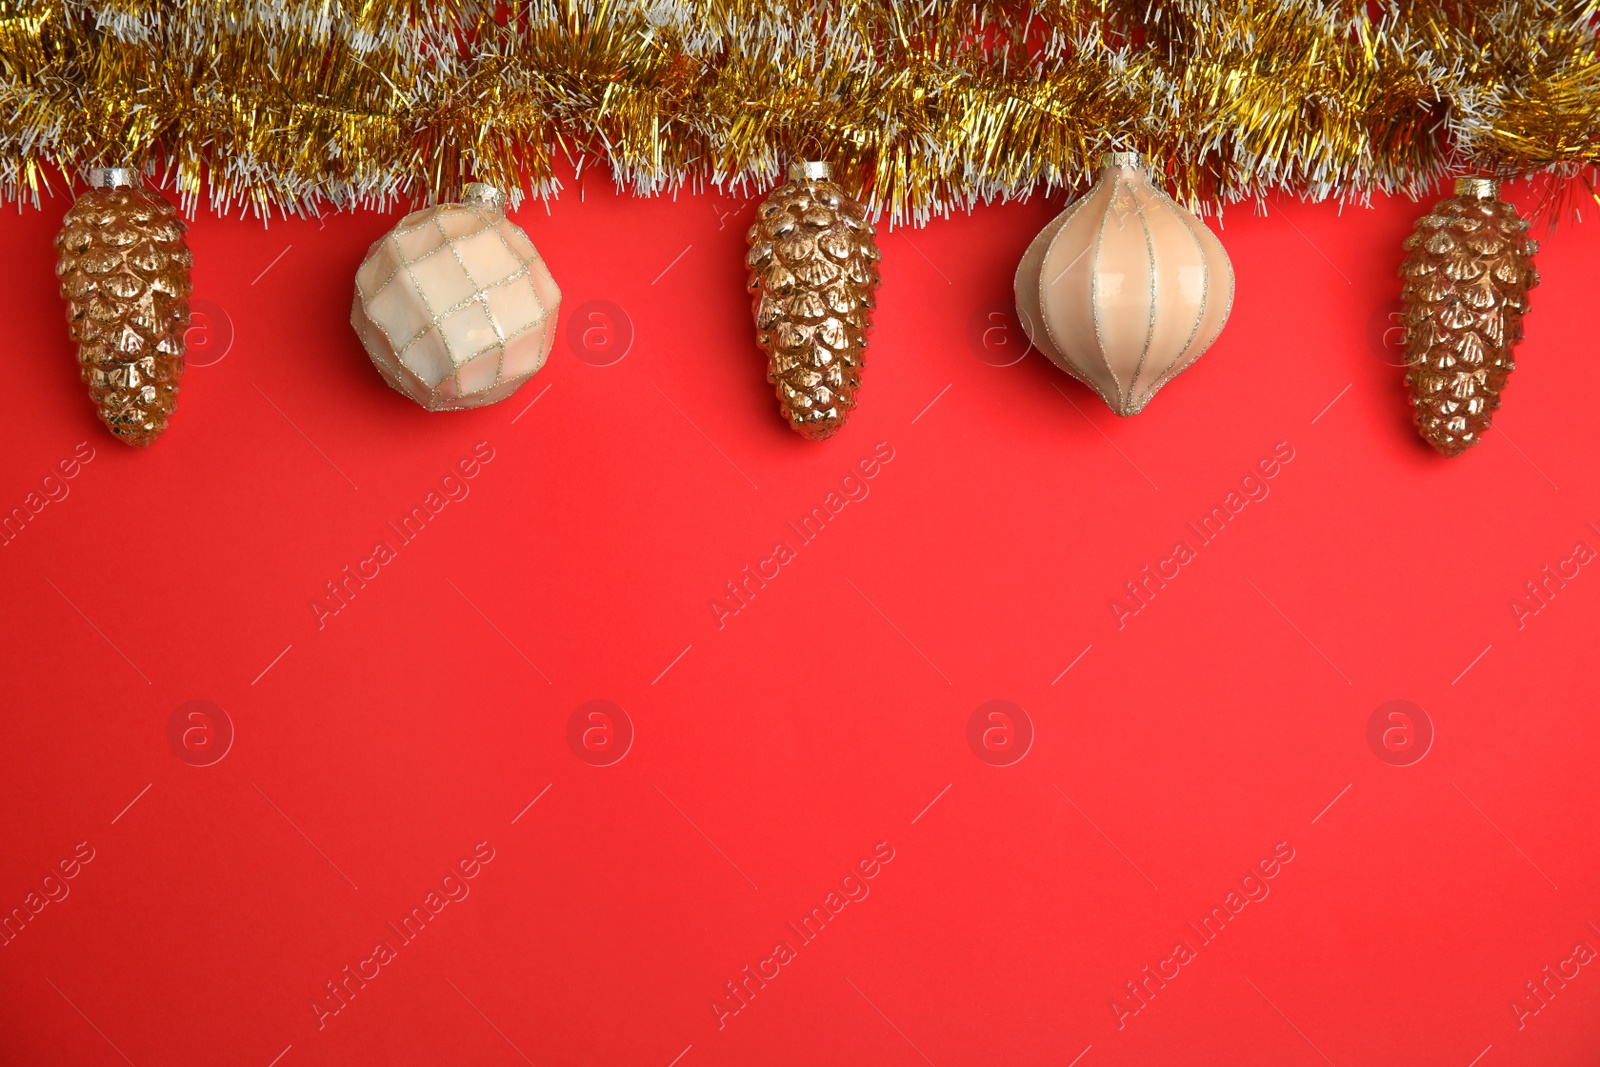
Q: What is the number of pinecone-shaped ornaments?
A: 3